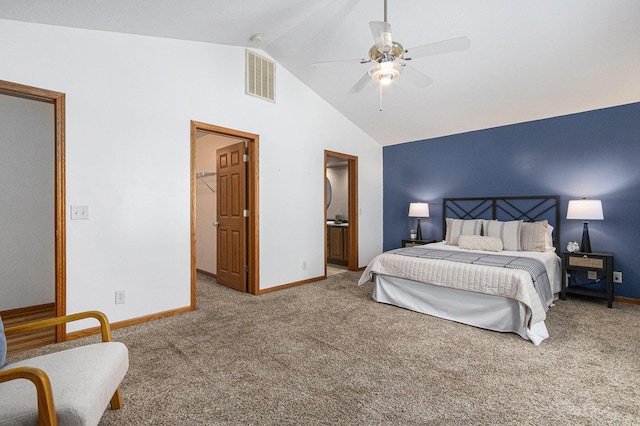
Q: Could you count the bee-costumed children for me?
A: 0